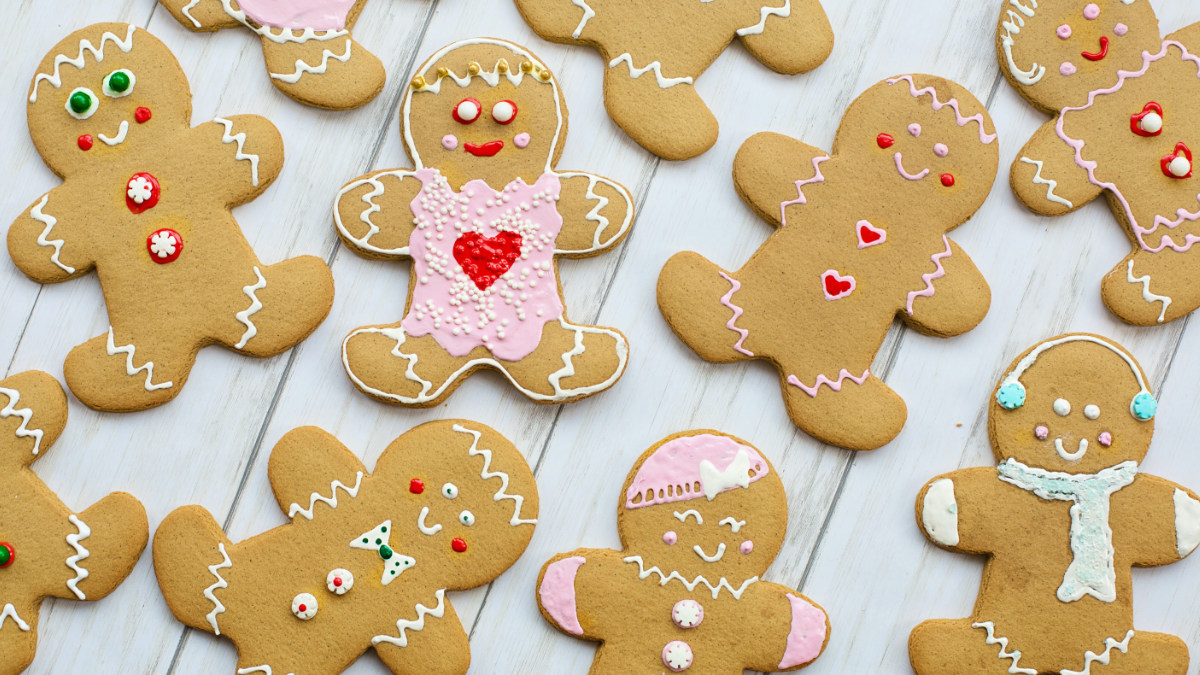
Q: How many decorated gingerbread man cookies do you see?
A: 10